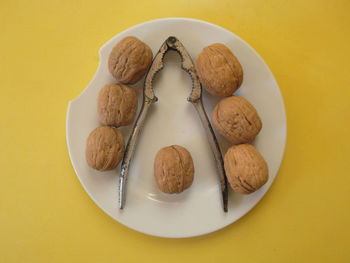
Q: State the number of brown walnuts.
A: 7